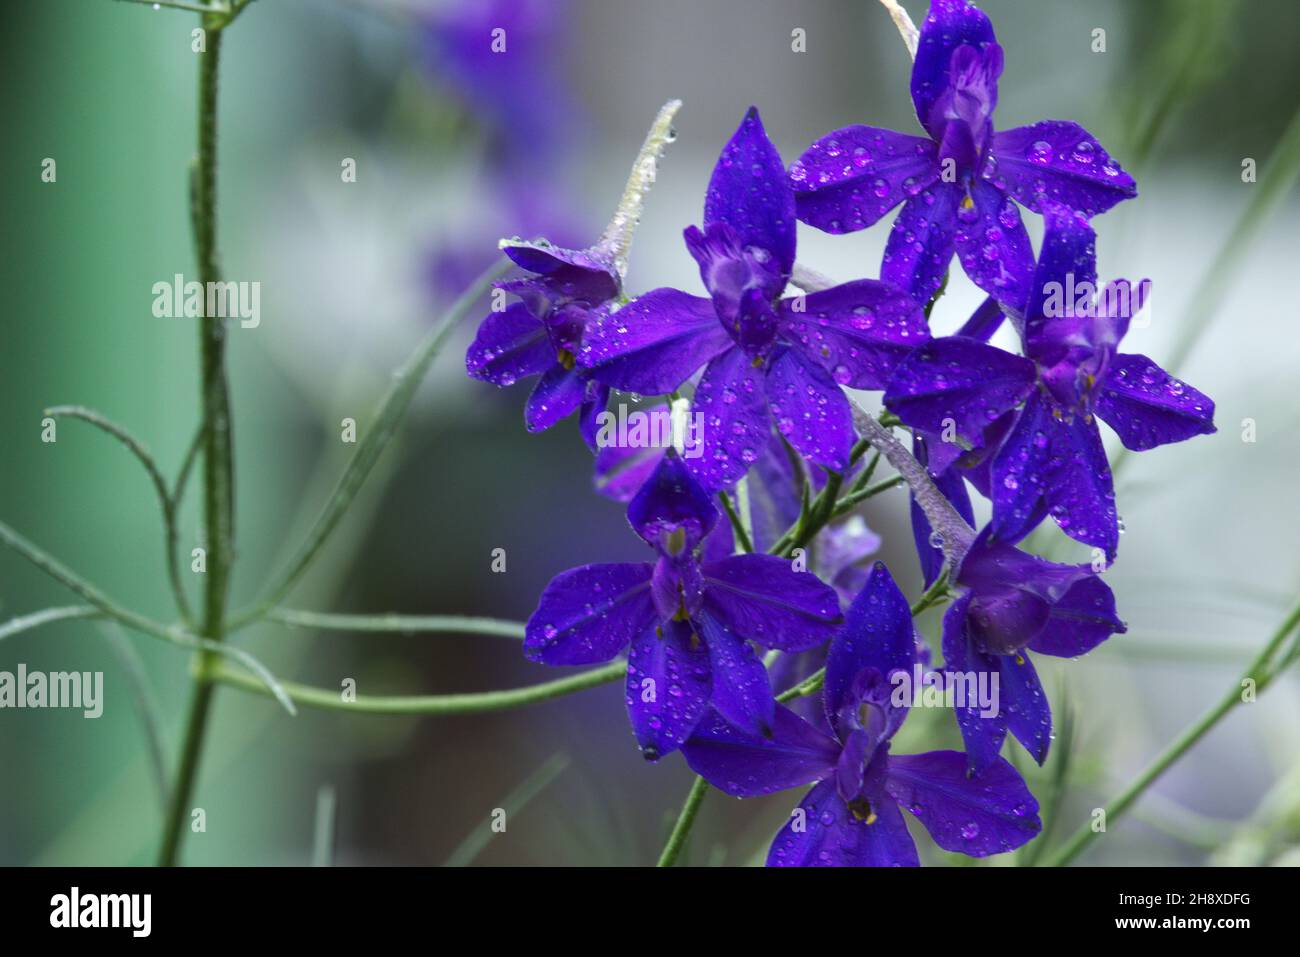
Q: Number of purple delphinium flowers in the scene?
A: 7